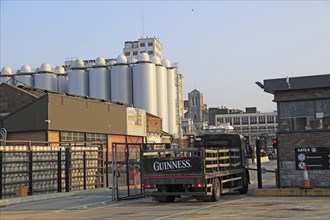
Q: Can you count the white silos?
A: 10